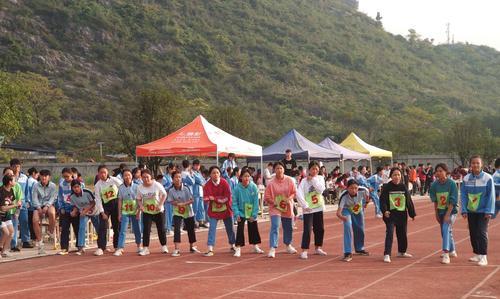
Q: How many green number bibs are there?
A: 12